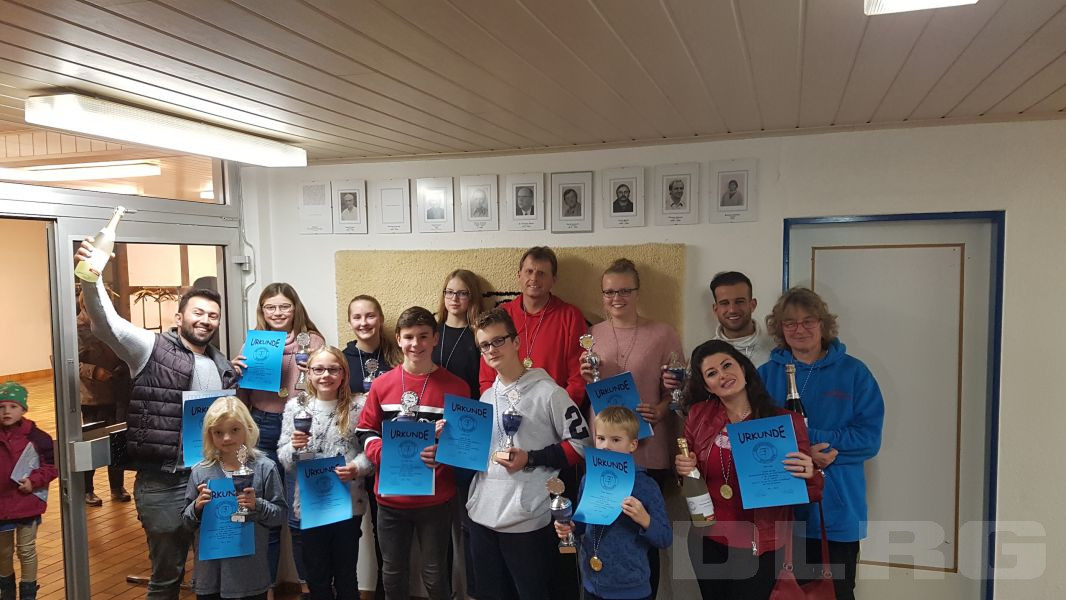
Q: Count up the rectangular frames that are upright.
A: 10